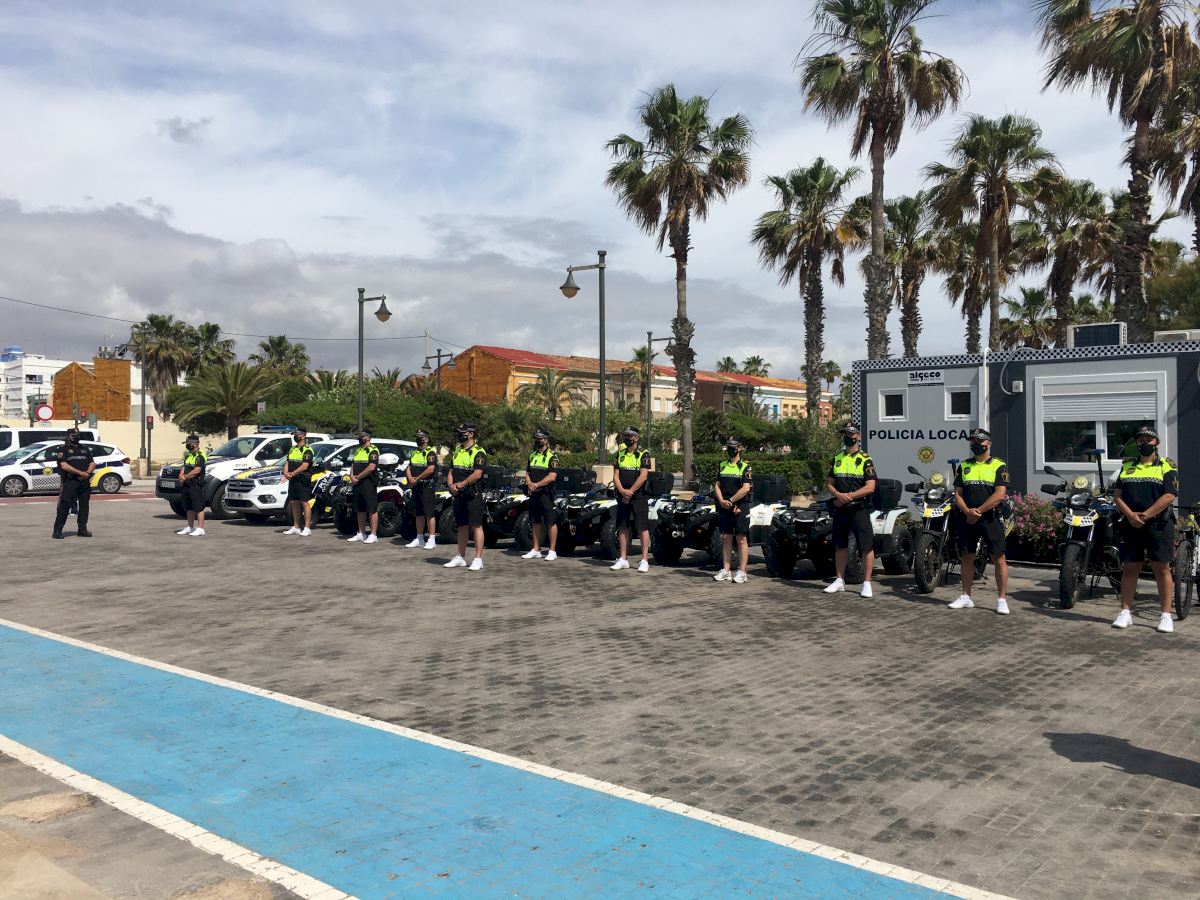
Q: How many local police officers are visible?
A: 12